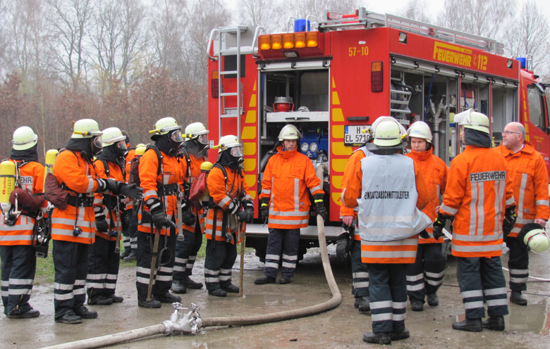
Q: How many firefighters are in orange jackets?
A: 13